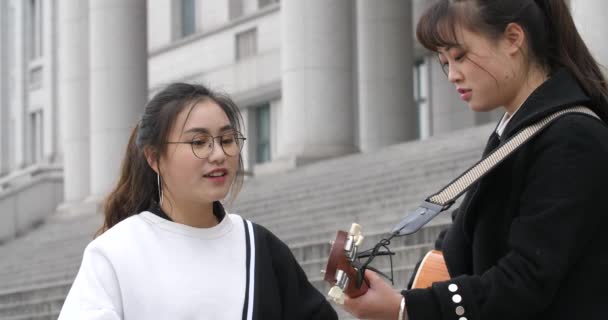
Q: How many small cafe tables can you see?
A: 0